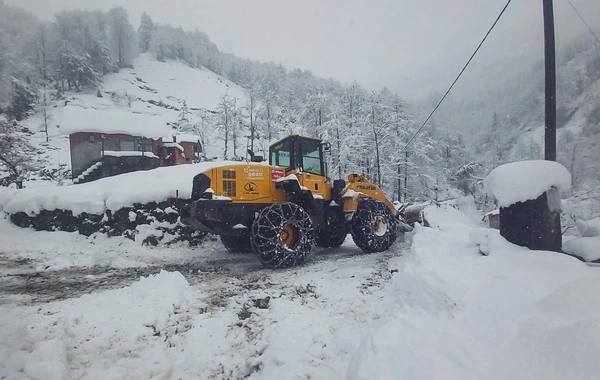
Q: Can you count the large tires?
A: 4